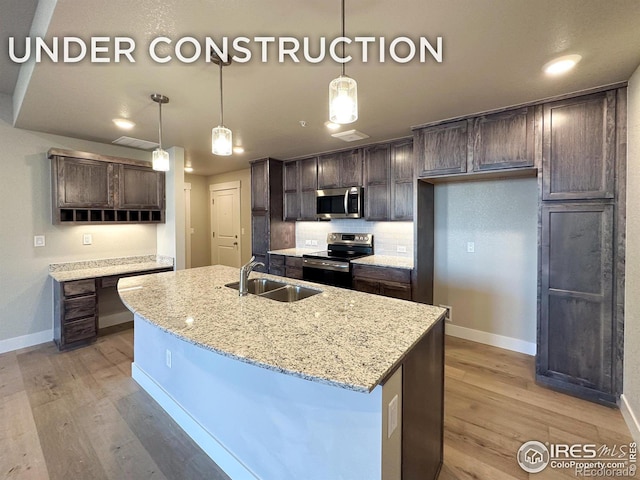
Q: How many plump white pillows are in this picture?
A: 0